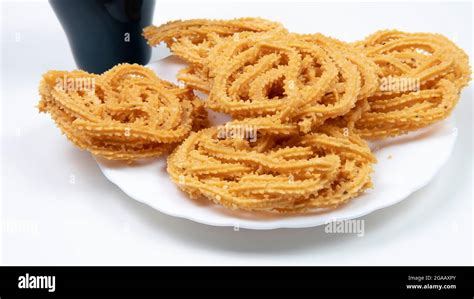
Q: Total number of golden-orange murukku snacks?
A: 5